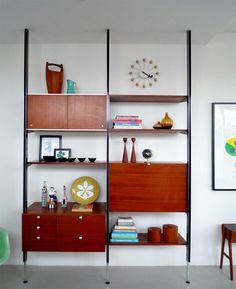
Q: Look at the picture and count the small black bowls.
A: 4